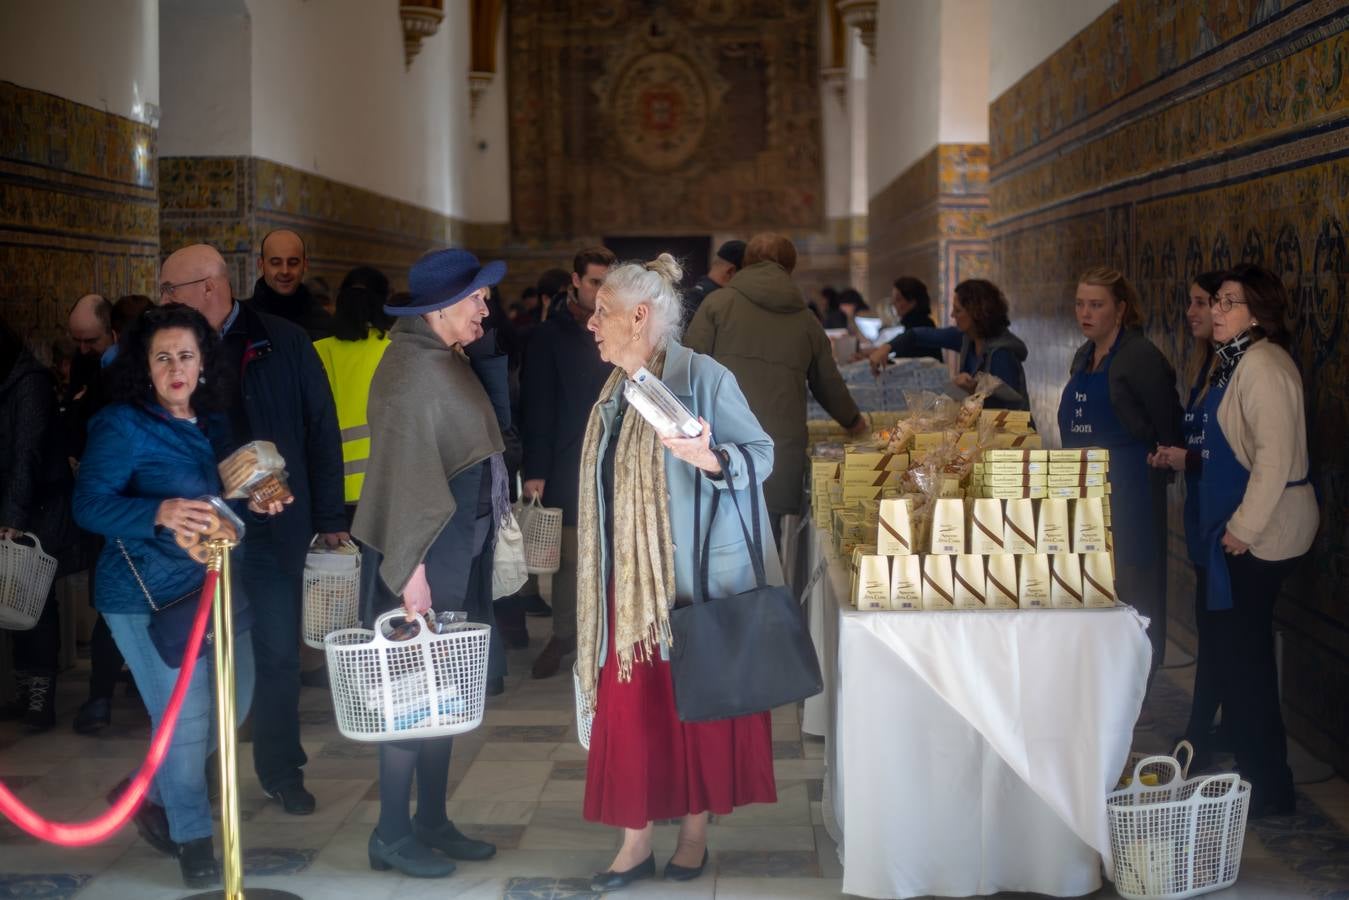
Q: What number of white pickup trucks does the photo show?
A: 0